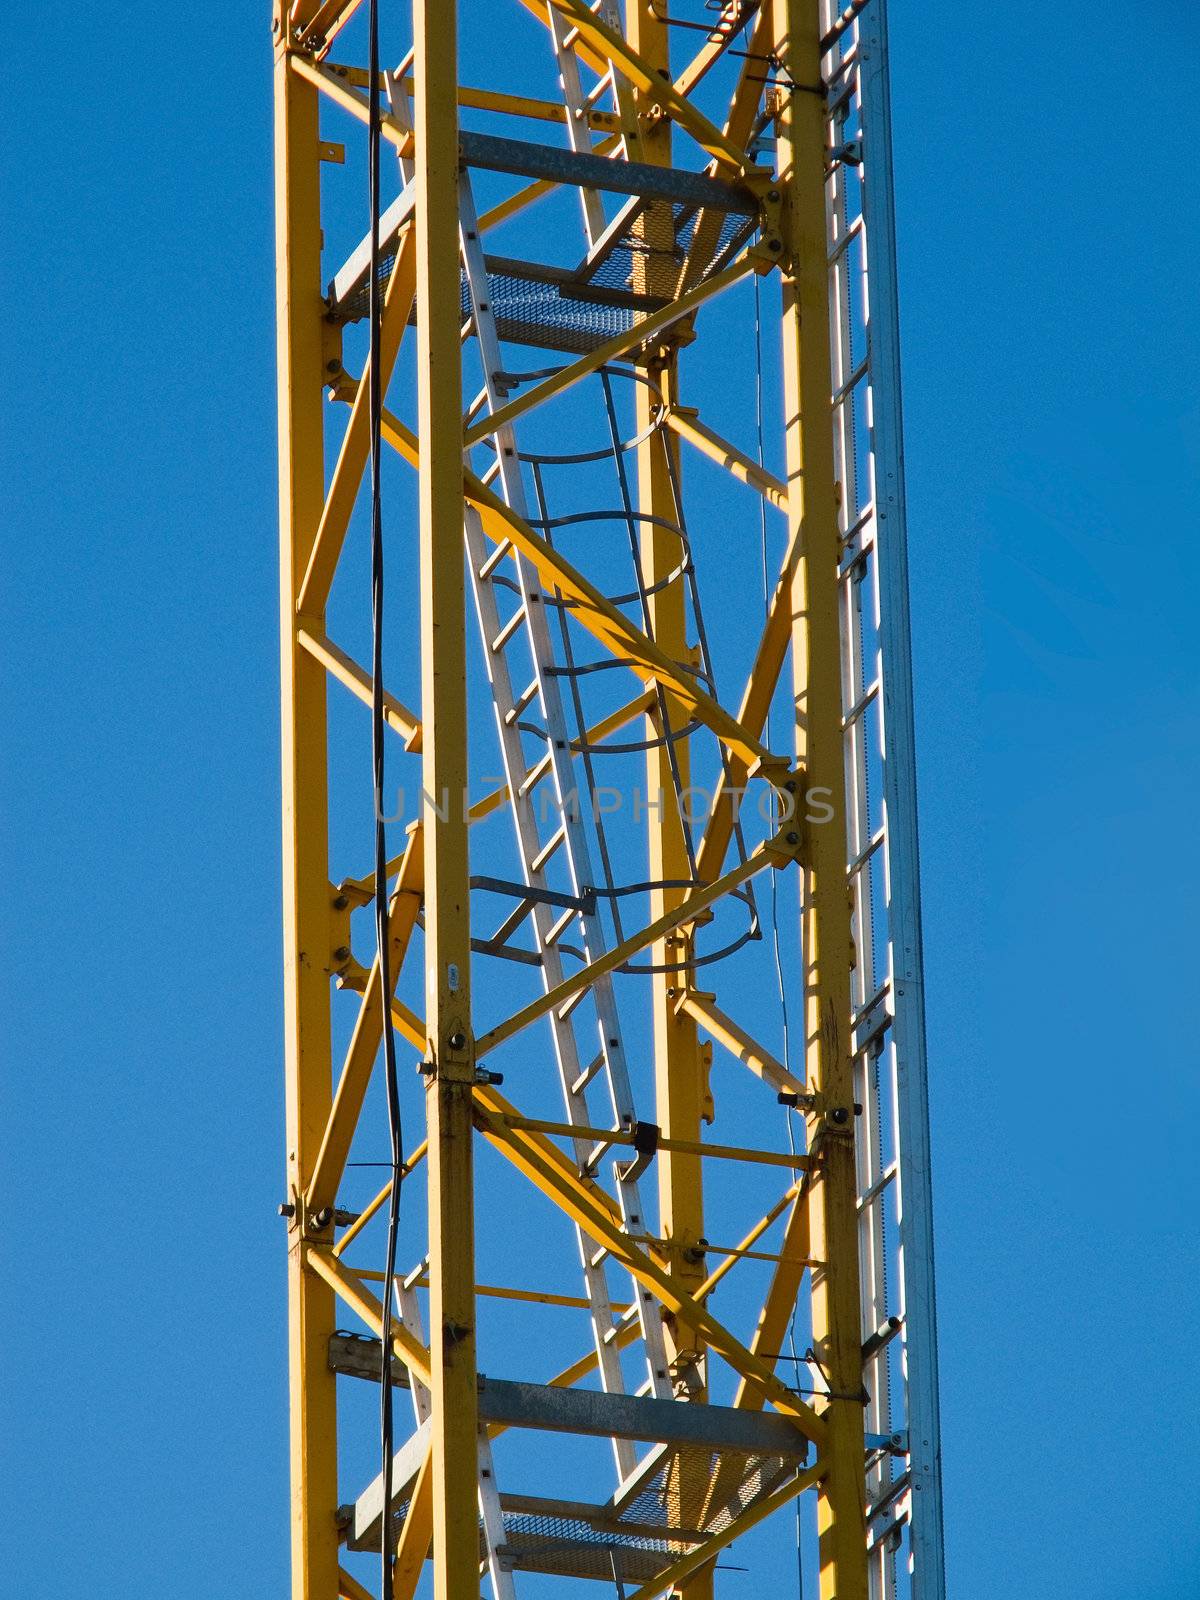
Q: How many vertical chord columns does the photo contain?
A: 4